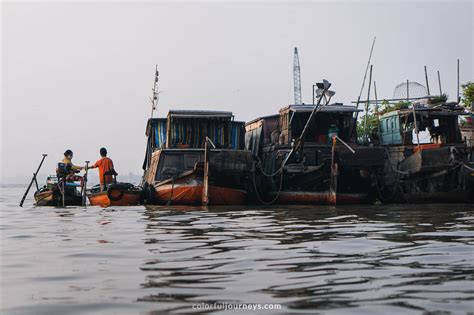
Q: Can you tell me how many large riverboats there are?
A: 3